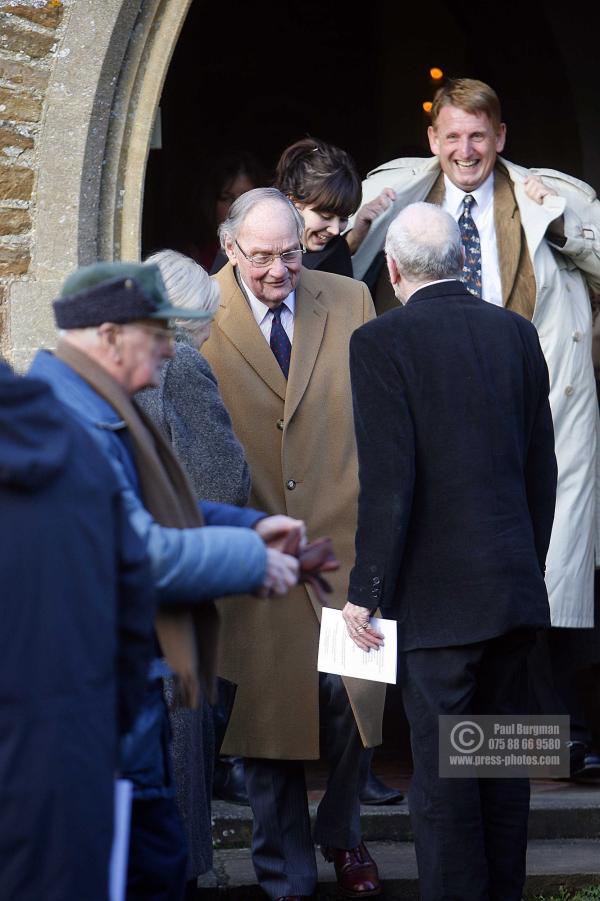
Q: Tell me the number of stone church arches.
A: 1